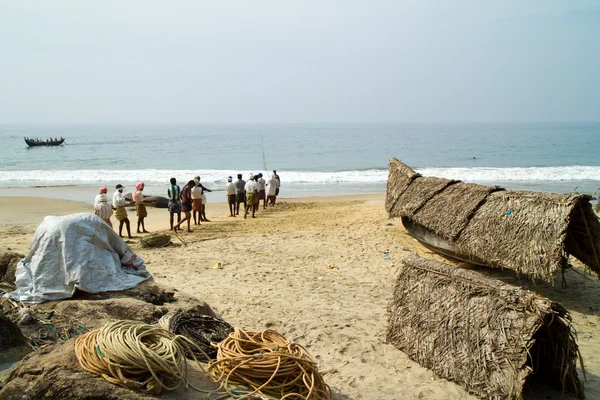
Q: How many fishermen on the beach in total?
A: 14